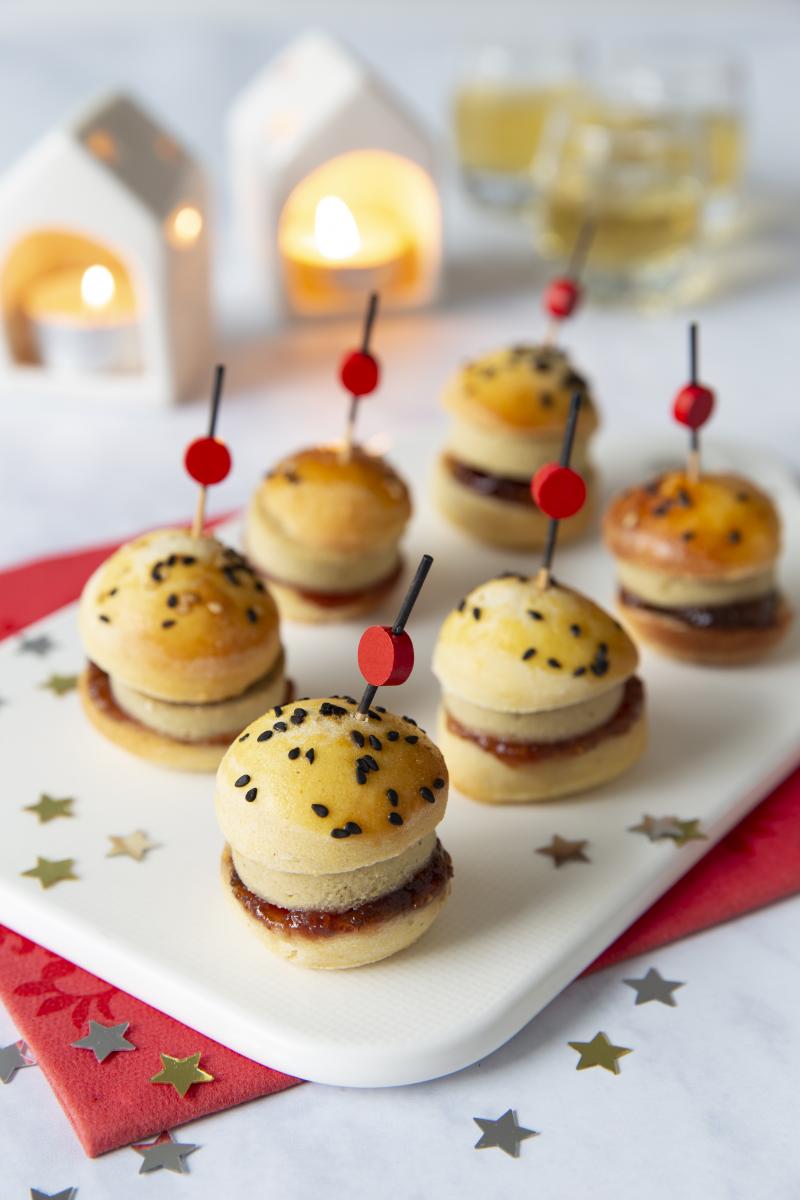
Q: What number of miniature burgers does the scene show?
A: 6